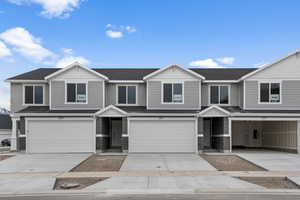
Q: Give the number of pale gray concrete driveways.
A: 3